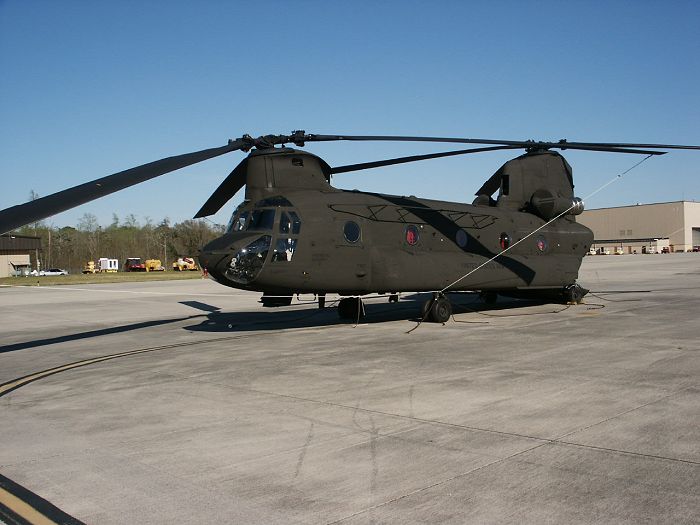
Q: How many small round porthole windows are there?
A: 5